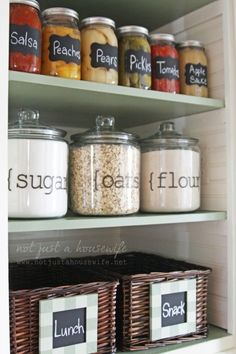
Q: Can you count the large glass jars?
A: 3